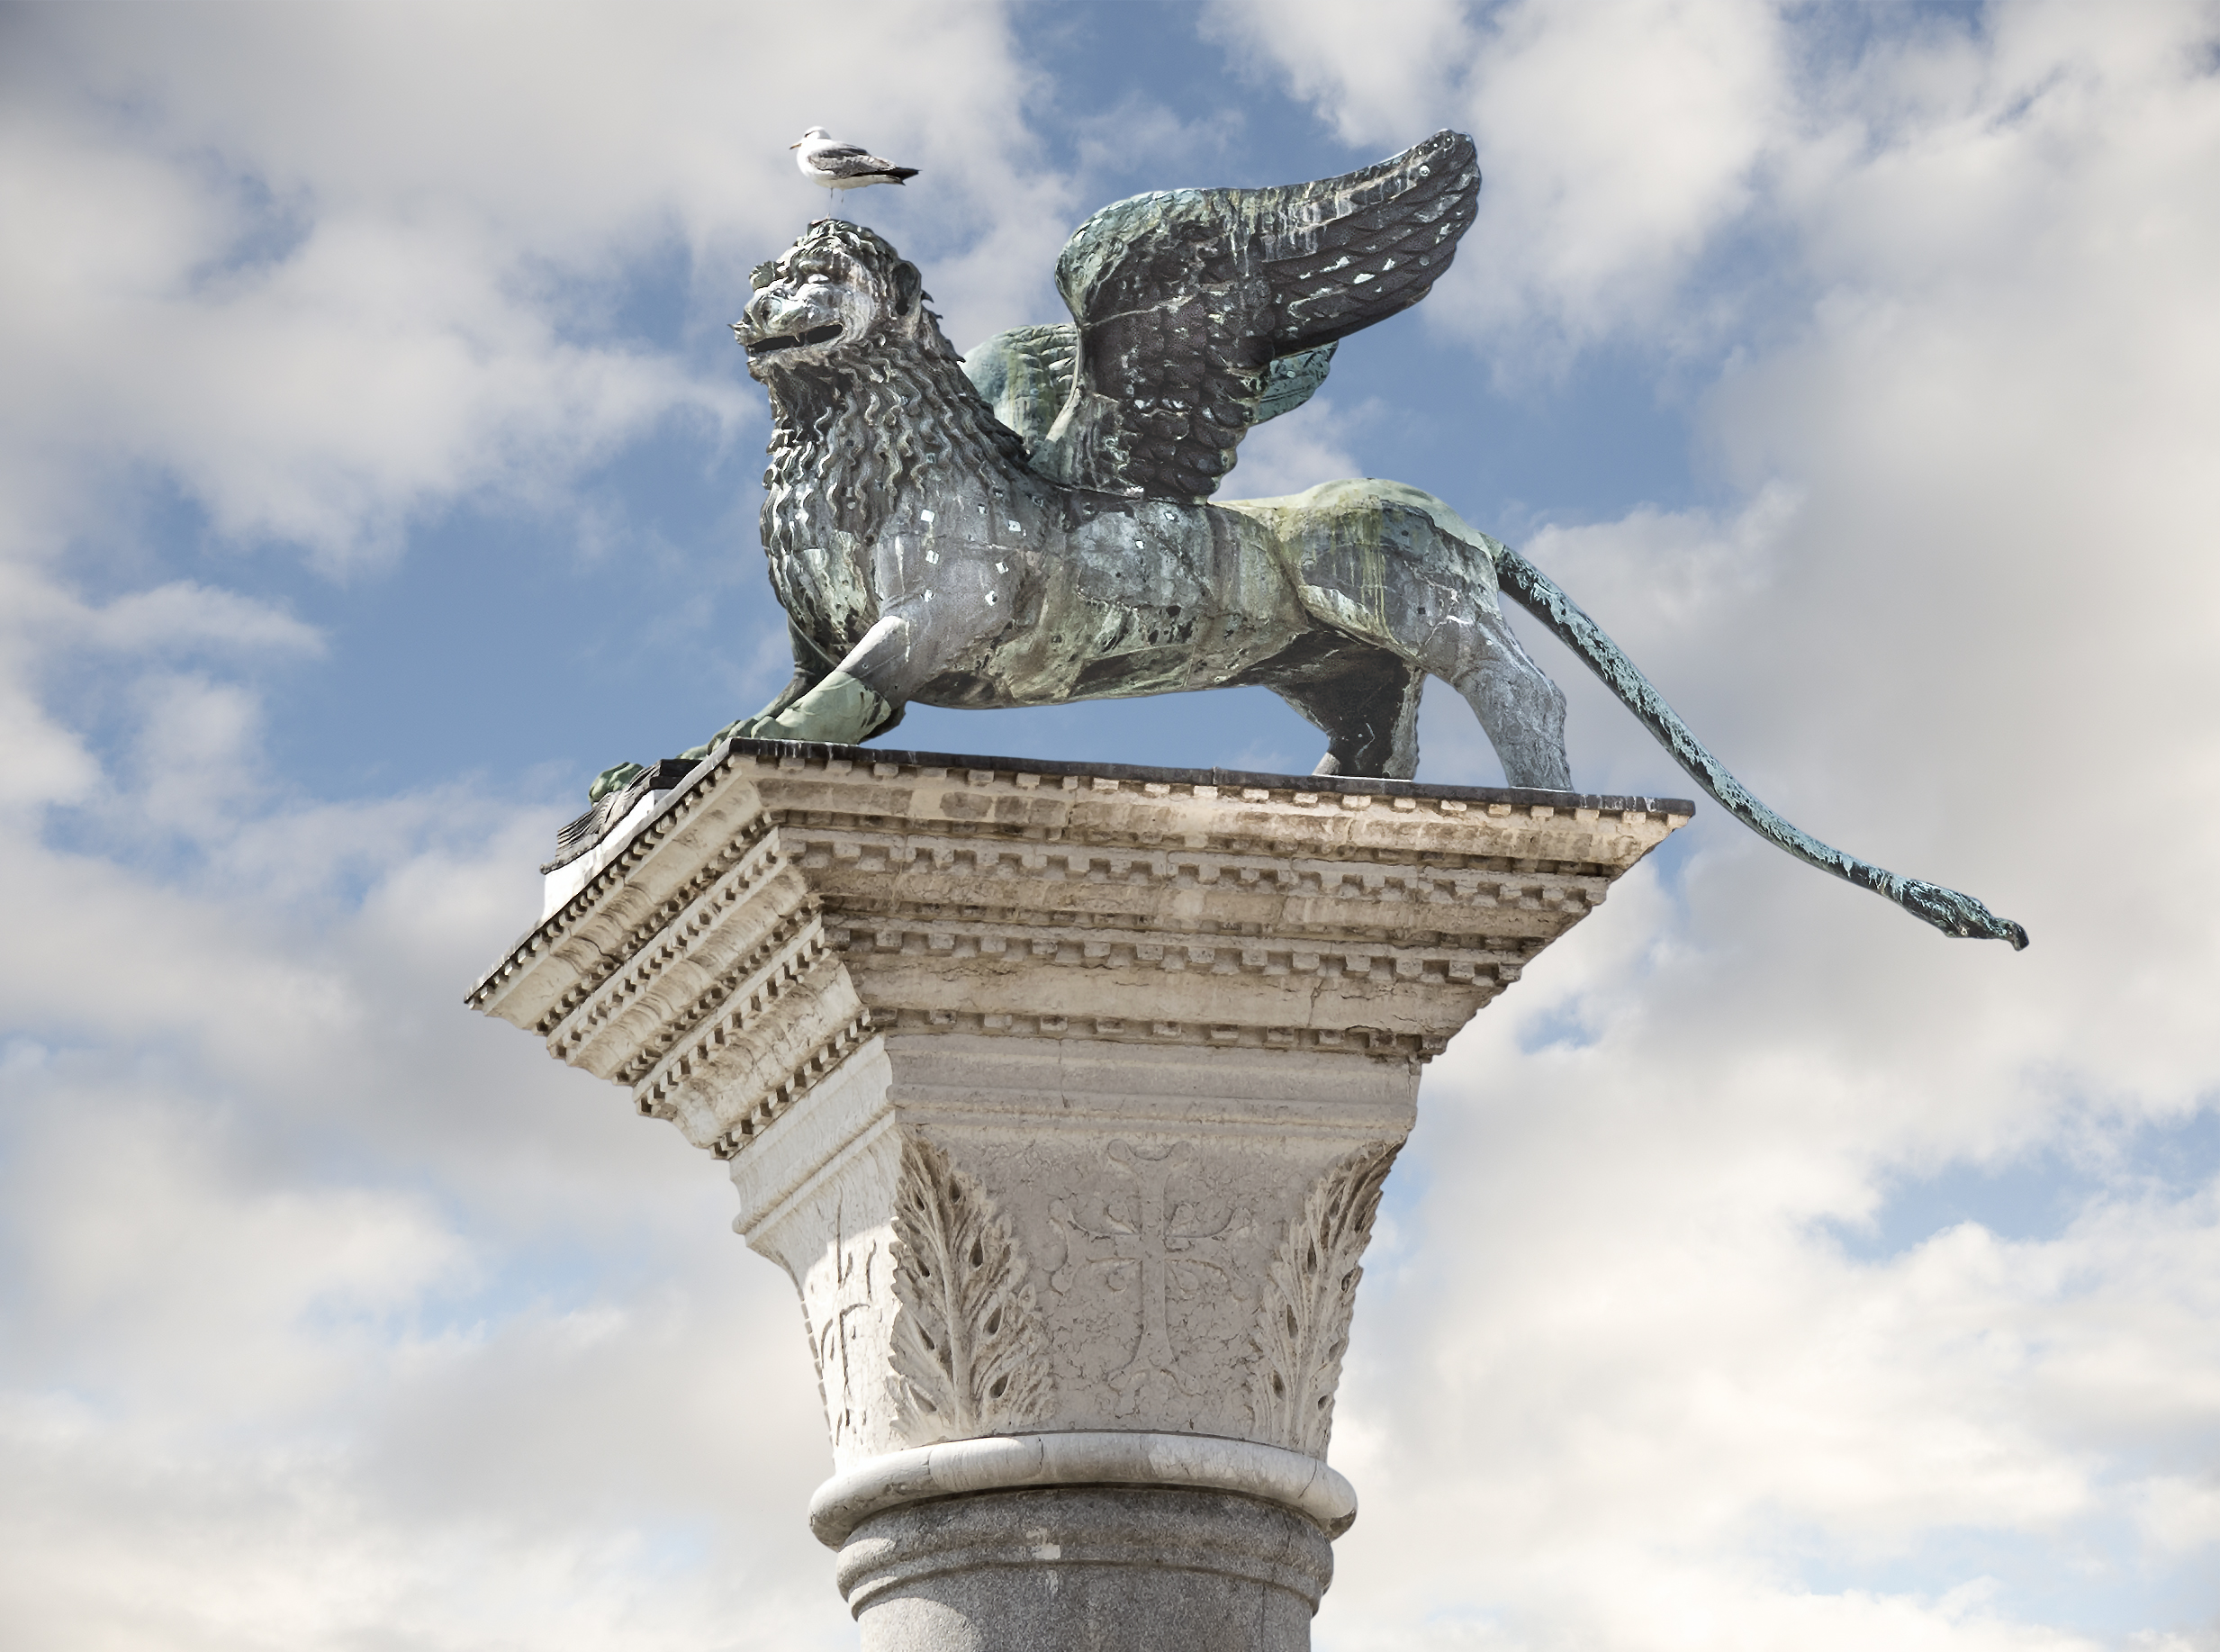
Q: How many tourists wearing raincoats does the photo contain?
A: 0